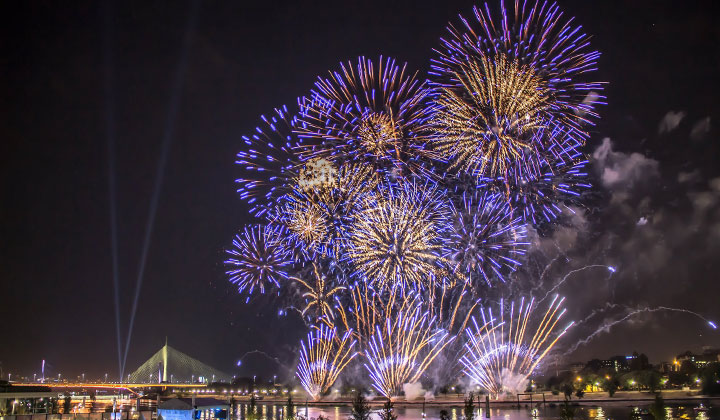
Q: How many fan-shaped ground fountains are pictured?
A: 3